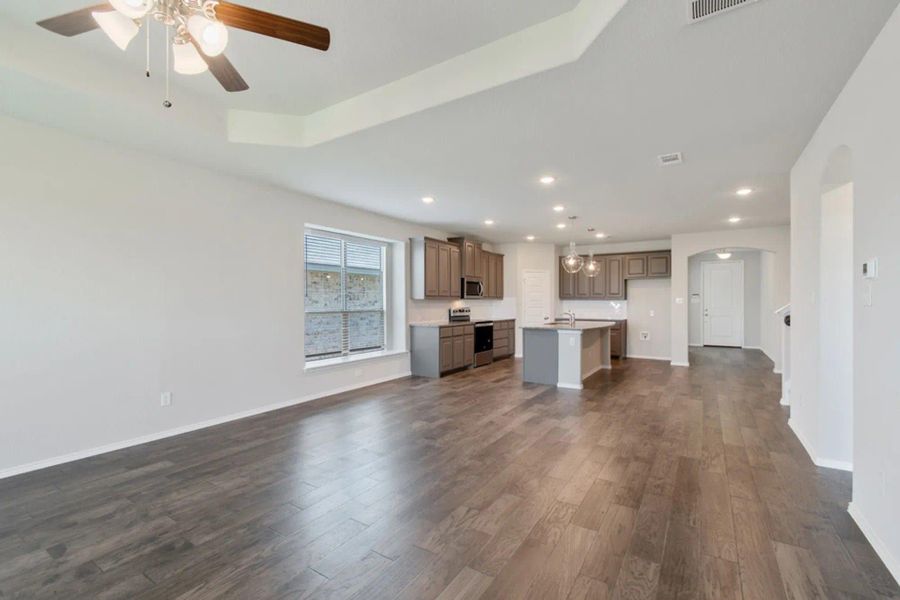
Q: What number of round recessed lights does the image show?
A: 9